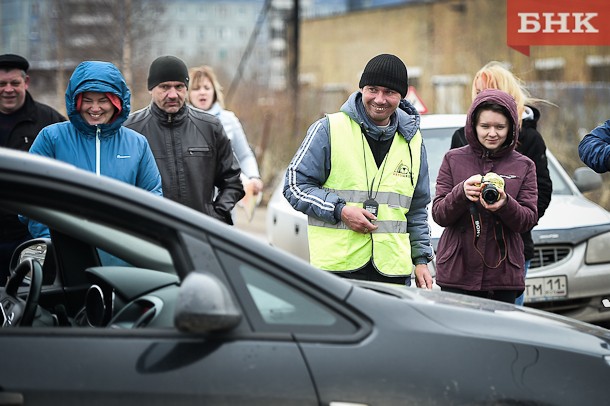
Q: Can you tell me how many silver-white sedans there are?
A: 1